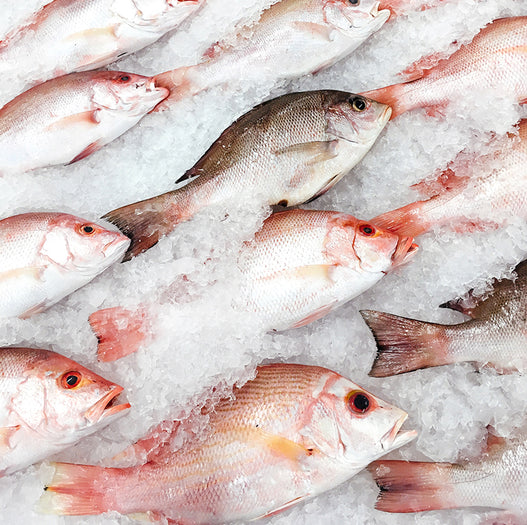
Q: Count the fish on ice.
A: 12